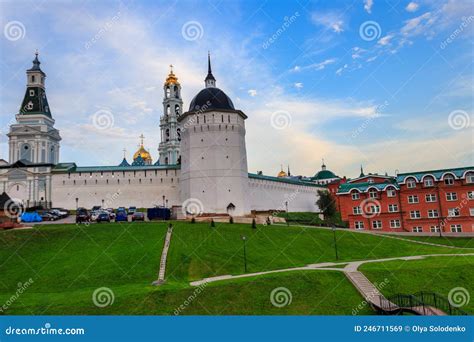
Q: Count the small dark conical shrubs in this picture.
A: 5